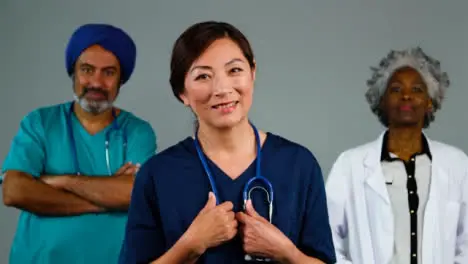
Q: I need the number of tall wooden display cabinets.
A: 0